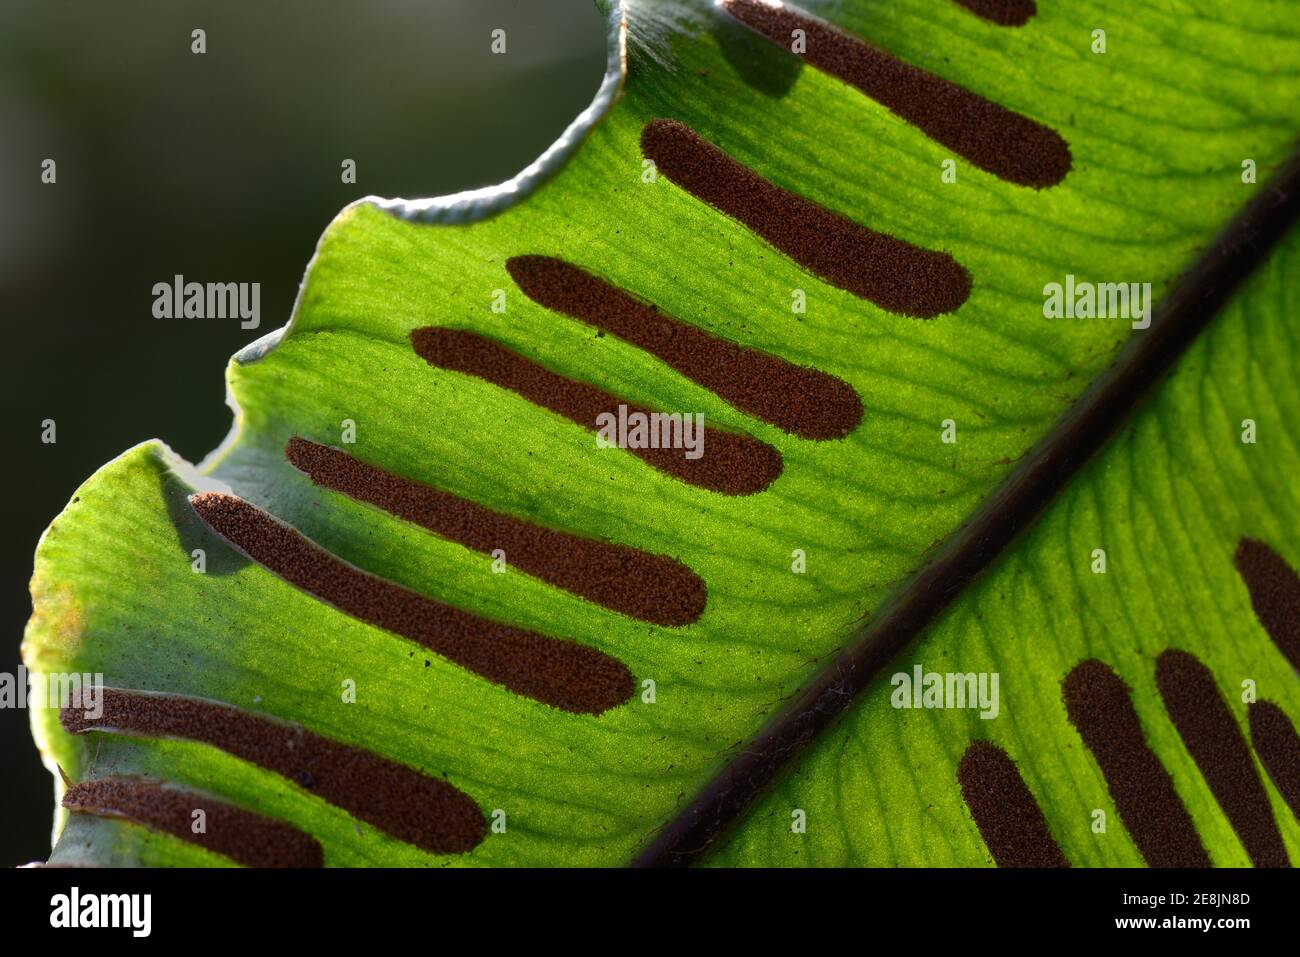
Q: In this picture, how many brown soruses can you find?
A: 14